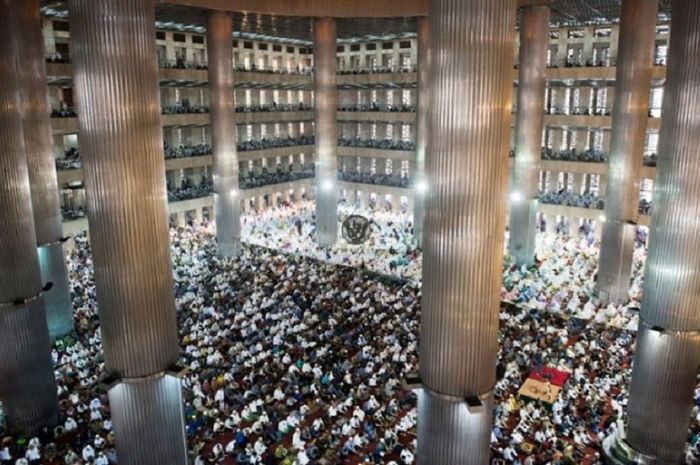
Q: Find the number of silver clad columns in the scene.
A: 10